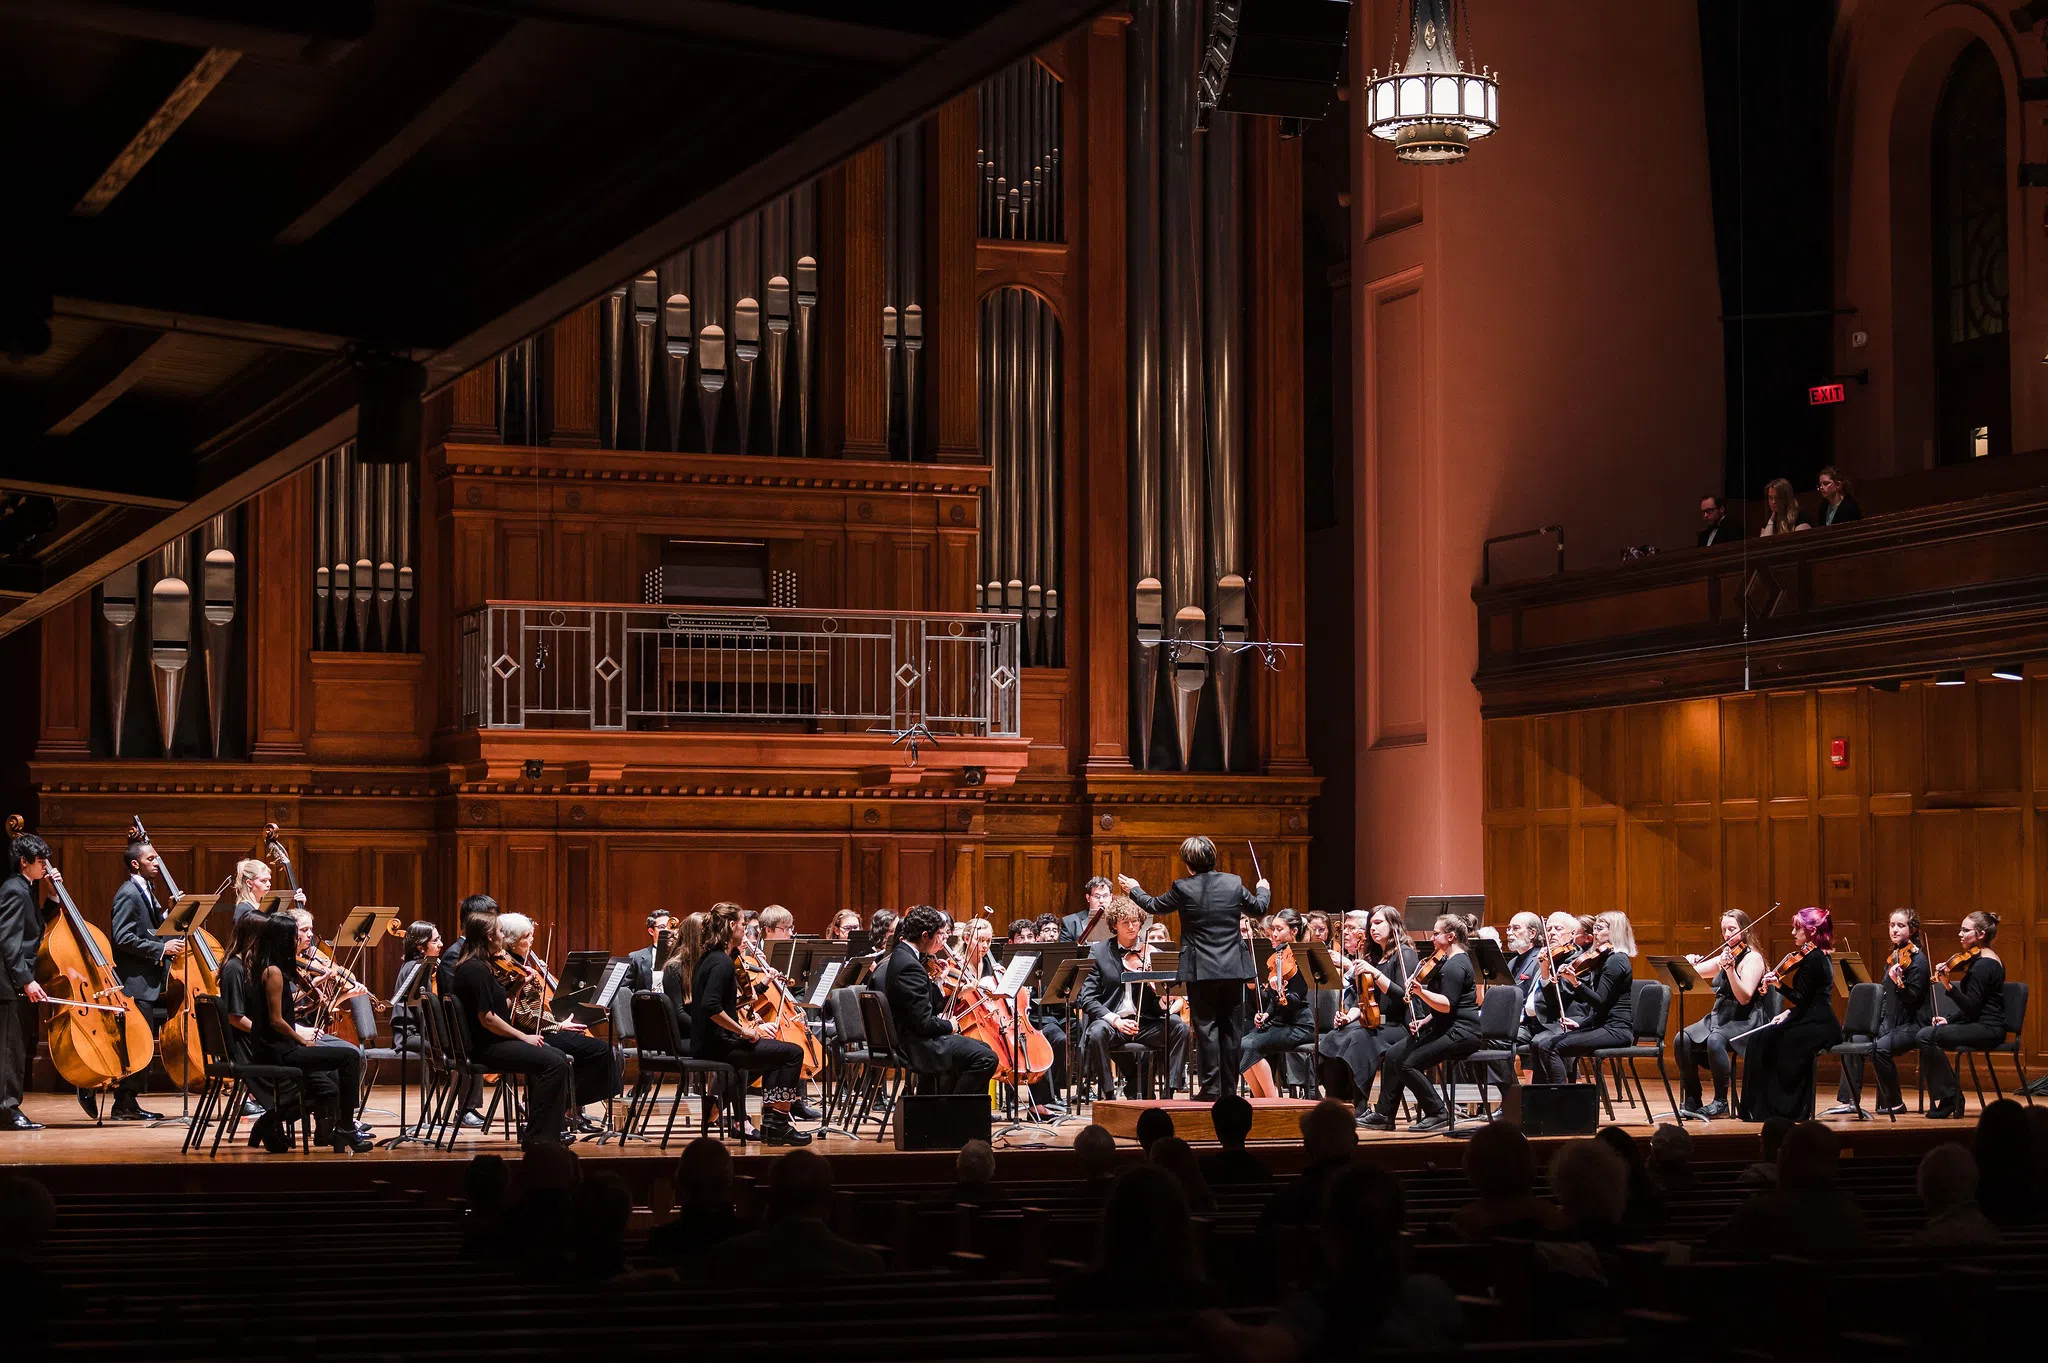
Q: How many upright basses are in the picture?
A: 3